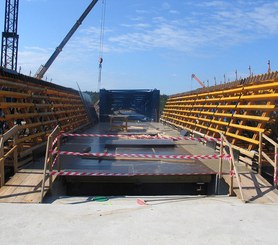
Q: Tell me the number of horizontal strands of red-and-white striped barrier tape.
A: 3